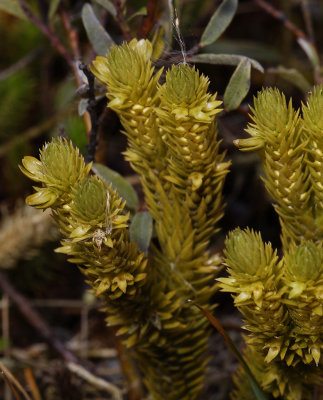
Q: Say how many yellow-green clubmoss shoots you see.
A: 8